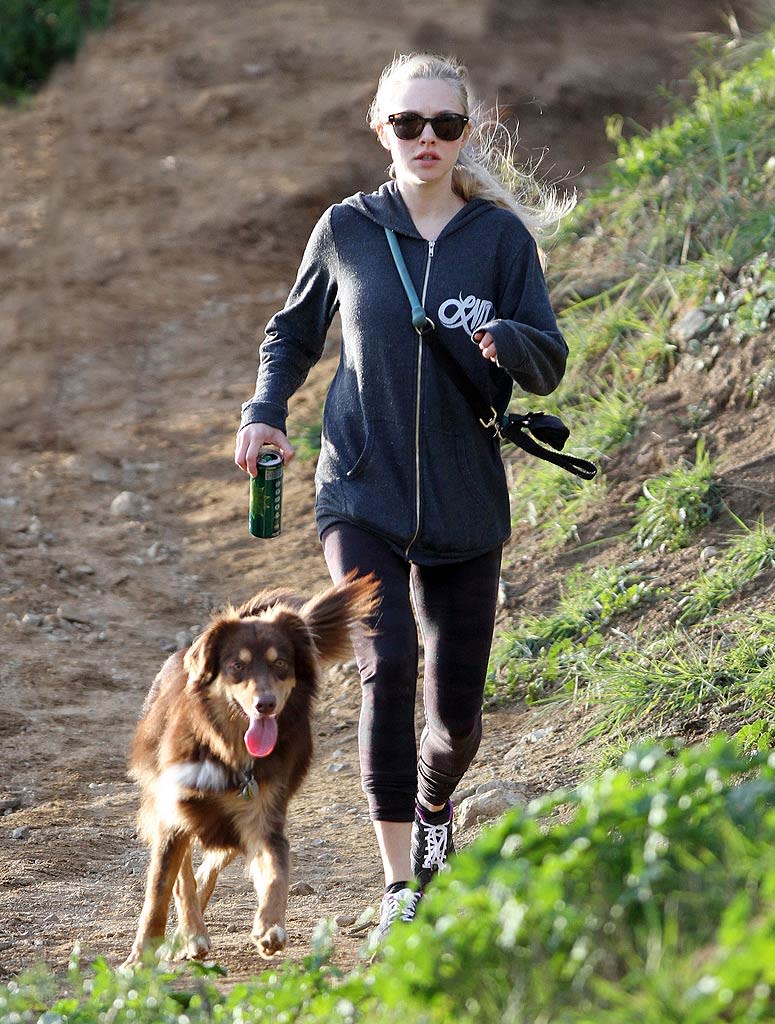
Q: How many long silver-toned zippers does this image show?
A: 1